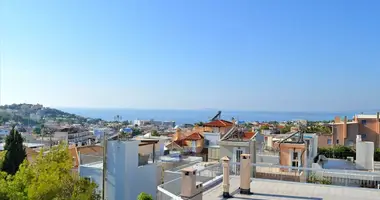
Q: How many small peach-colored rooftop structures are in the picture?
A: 3